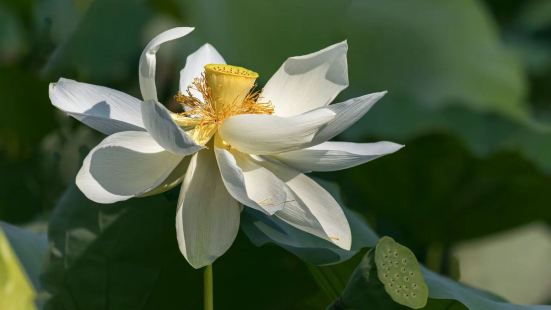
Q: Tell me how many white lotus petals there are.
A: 12